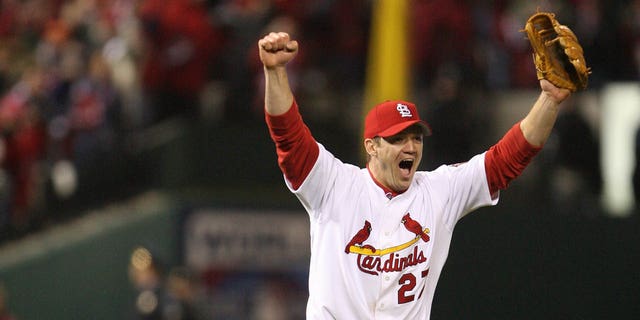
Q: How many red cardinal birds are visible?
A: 2